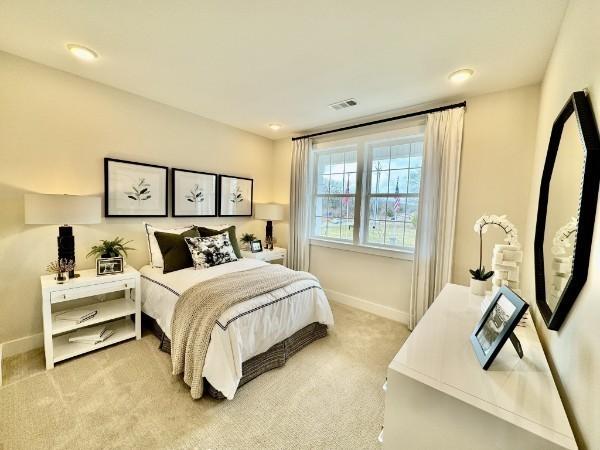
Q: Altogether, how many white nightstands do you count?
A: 2